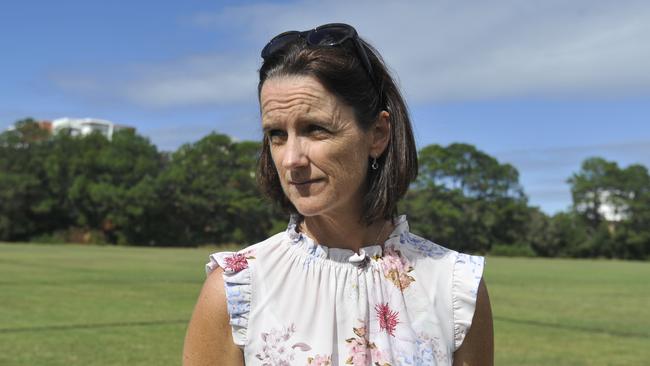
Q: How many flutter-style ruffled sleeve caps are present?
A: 2